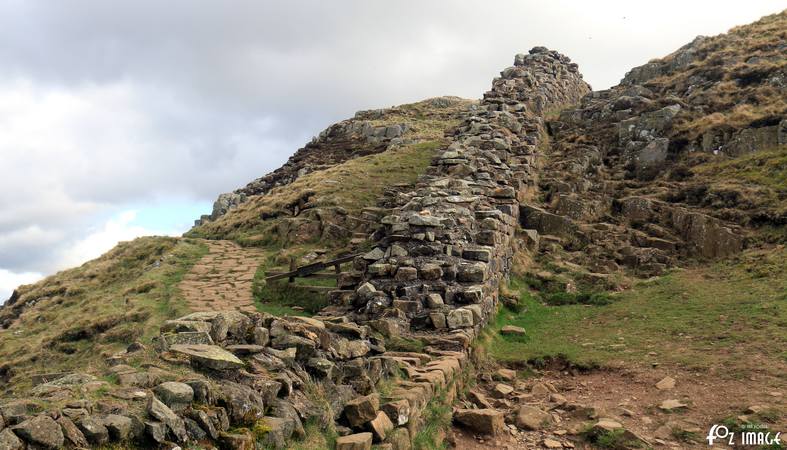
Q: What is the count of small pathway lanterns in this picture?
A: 0